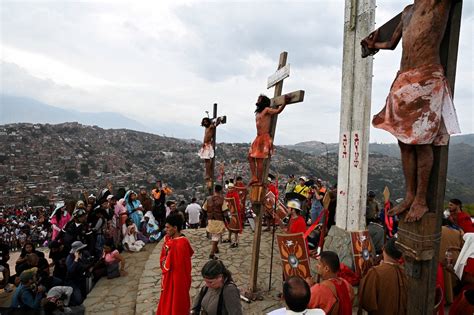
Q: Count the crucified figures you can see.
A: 3